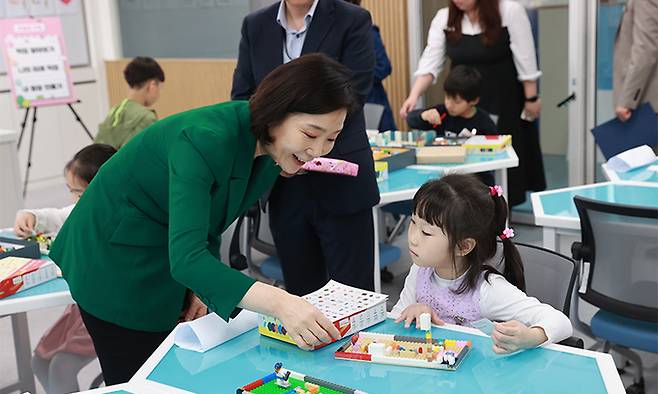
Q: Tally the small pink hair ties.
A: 2